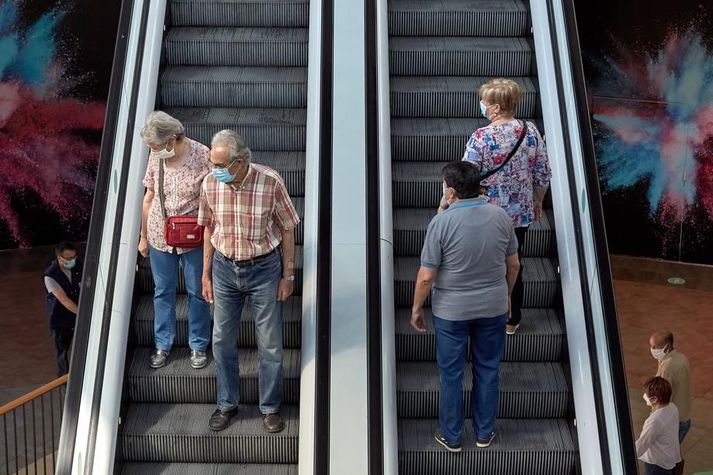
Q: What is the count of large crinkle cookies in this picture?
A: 0